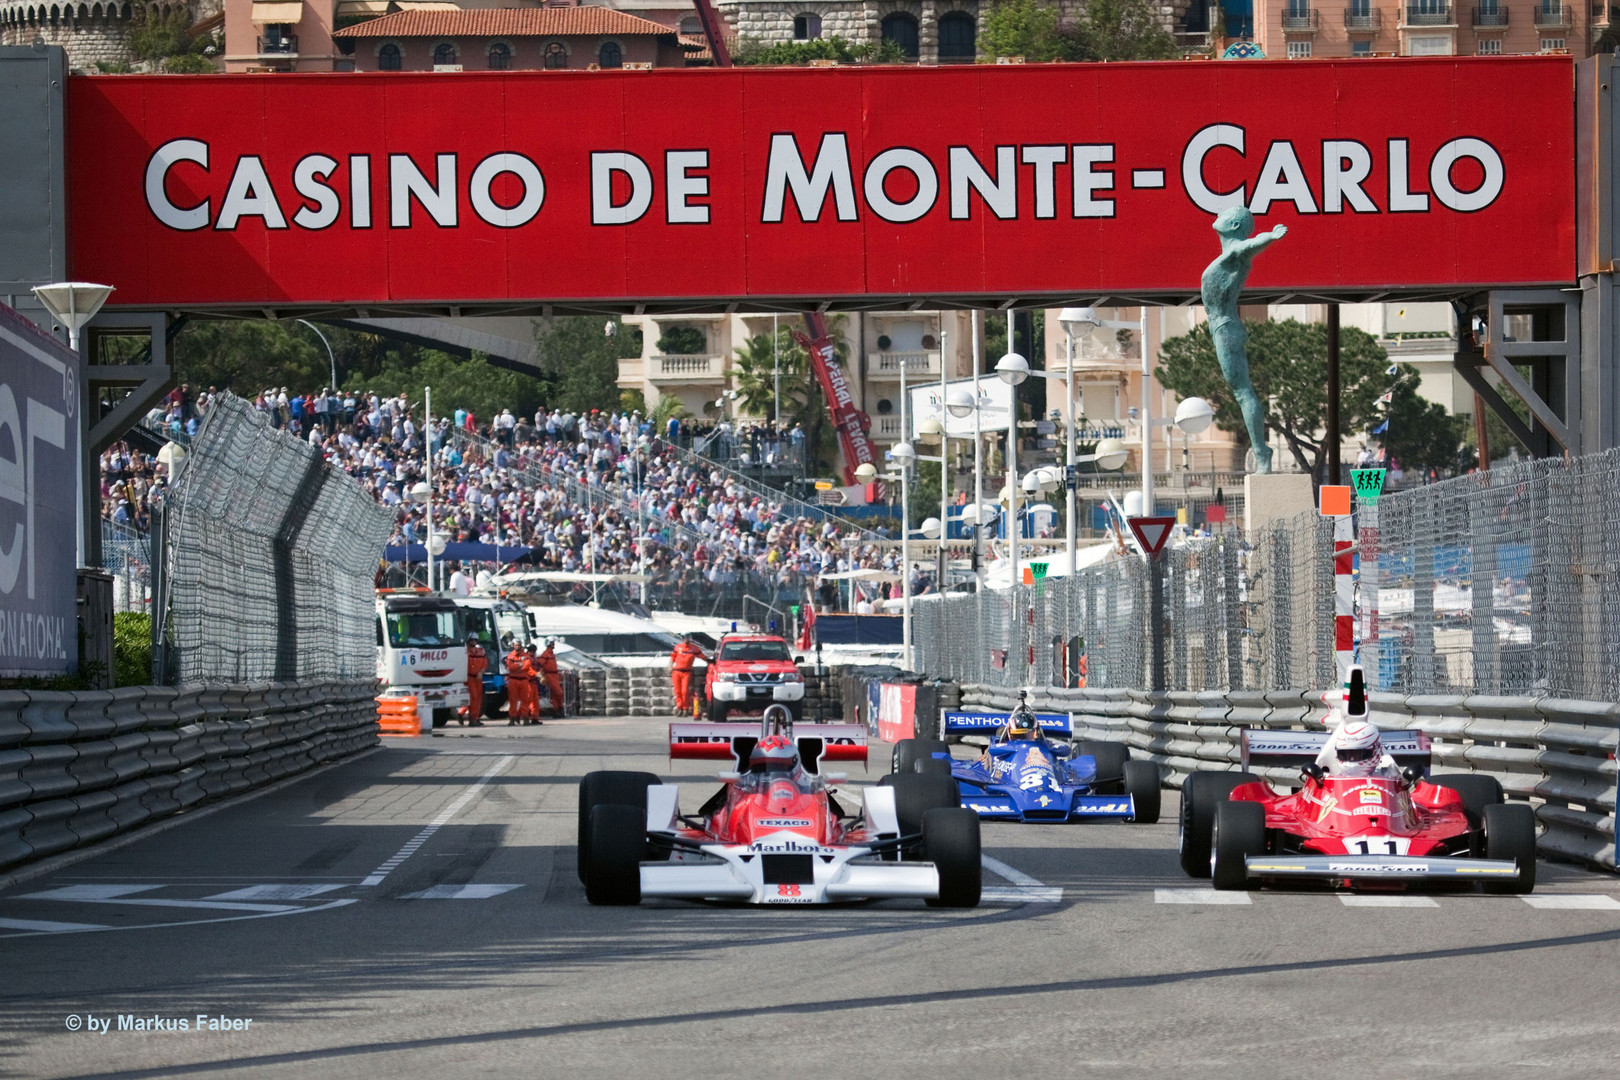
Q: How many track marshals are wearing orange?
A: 5